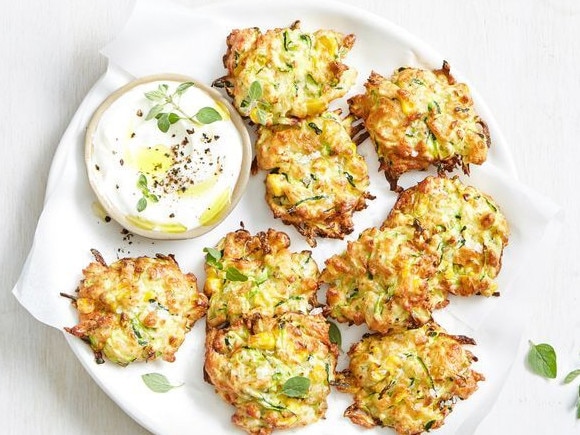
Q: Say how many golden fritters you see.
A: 9